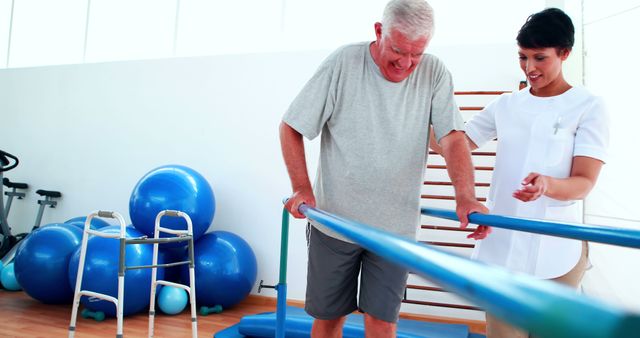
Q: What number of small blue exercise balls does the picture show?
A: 2